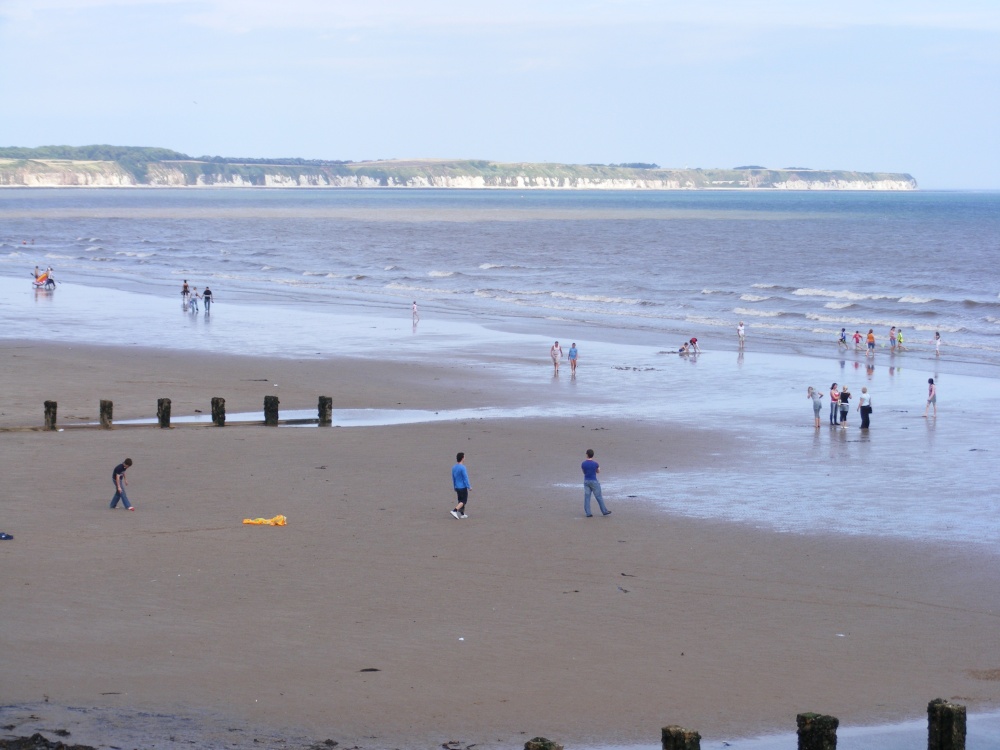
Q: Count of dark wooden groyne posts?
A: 10